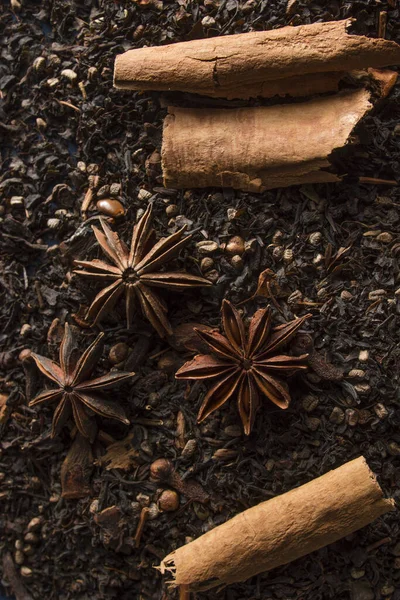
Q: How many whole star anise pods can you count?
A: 3